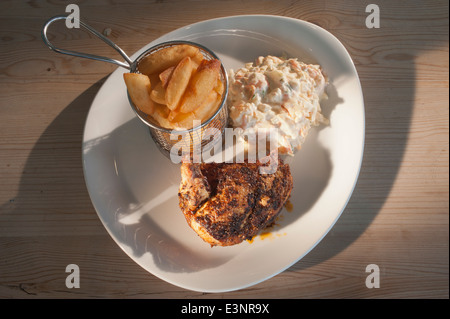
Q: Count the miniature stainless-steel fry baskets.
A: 1